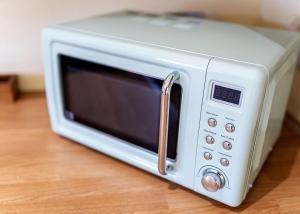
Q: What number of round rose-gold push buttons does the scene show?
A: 6